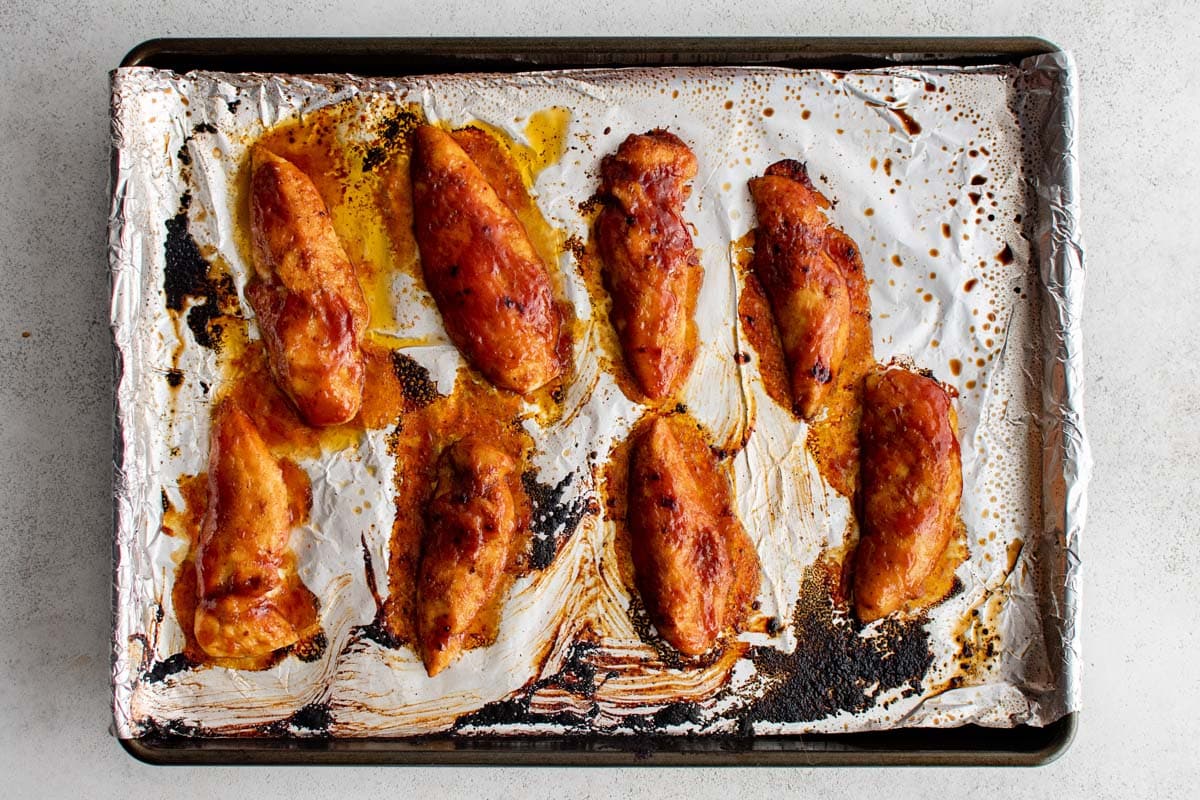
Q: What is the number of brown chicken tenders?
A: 8